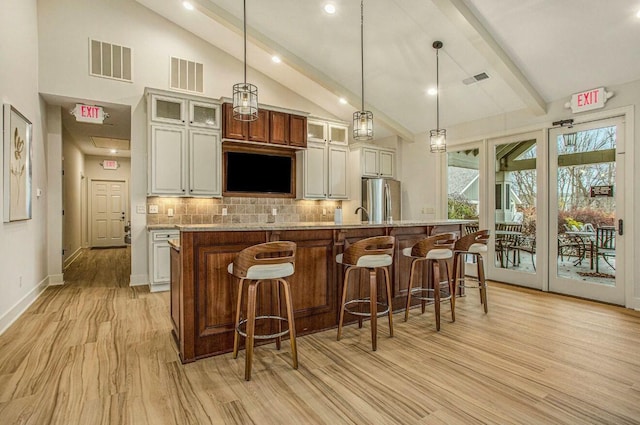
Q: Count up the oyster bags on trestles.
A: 0